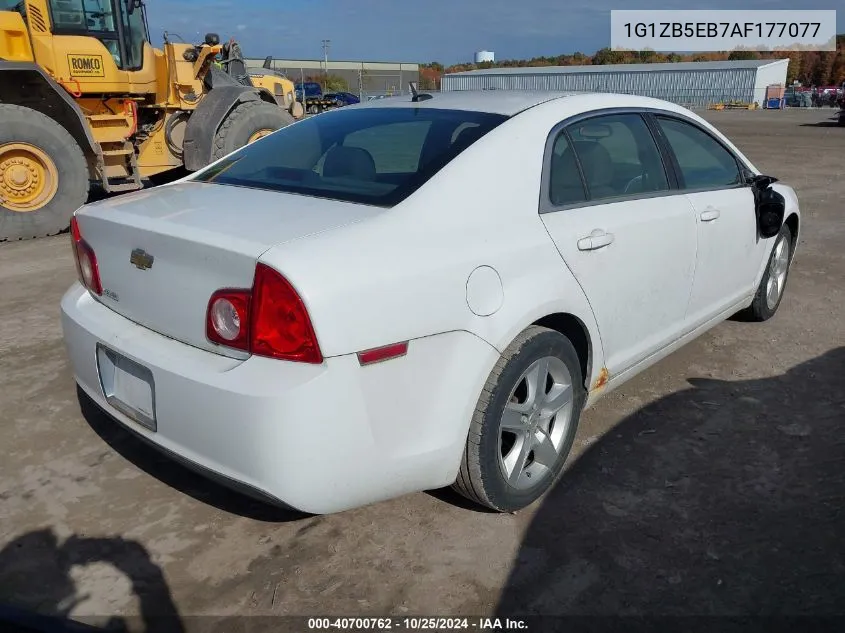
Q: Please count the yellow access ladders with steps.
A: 1